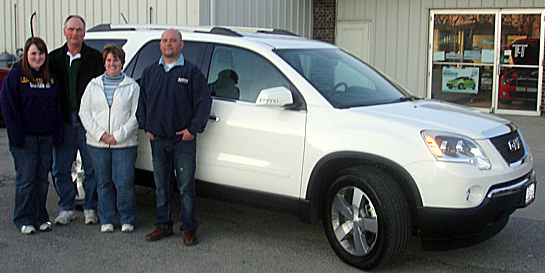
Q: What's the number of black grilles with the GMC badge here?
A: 1